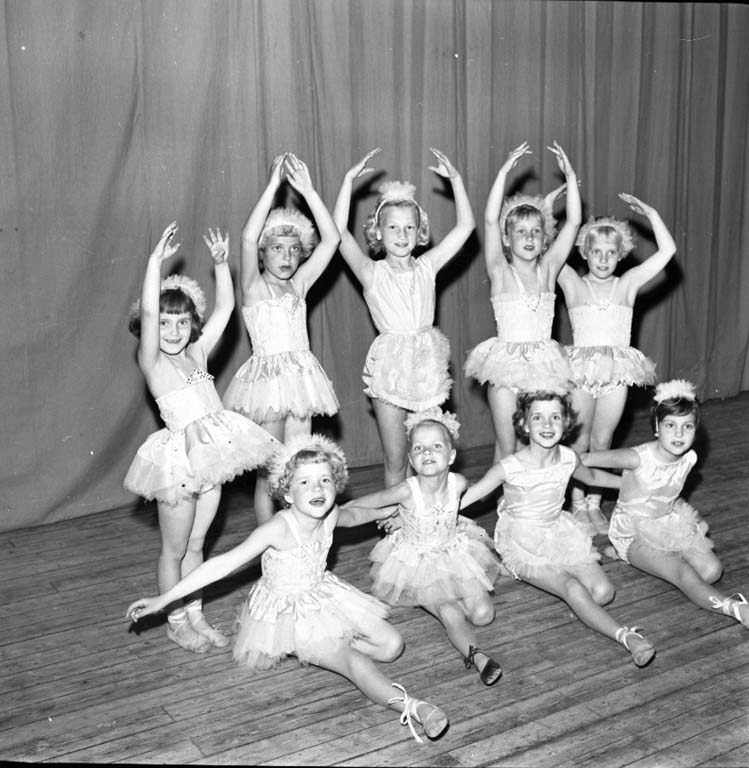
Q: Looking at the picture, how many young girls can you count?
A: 9